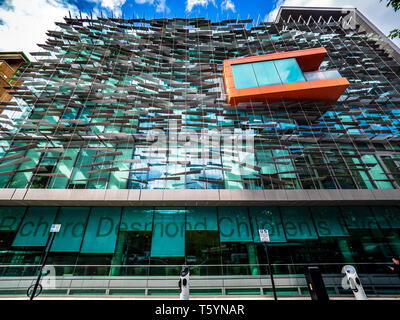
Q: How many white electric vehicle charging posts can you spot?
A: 2